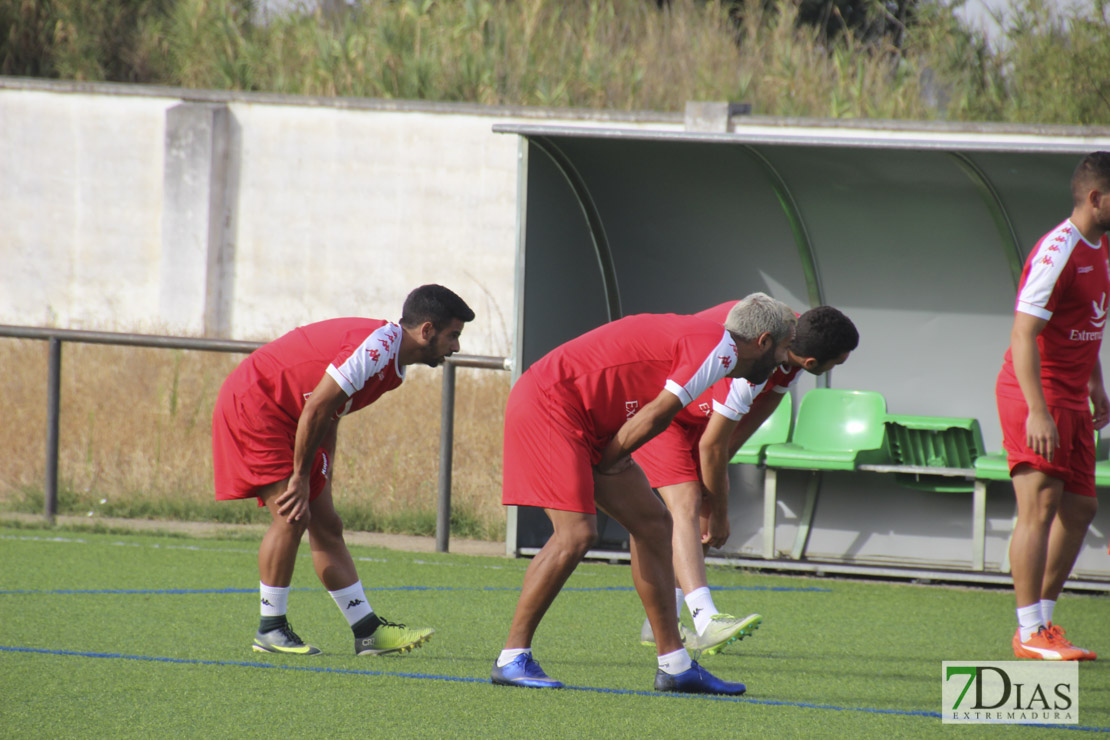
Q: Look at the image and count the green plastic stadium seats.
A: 5